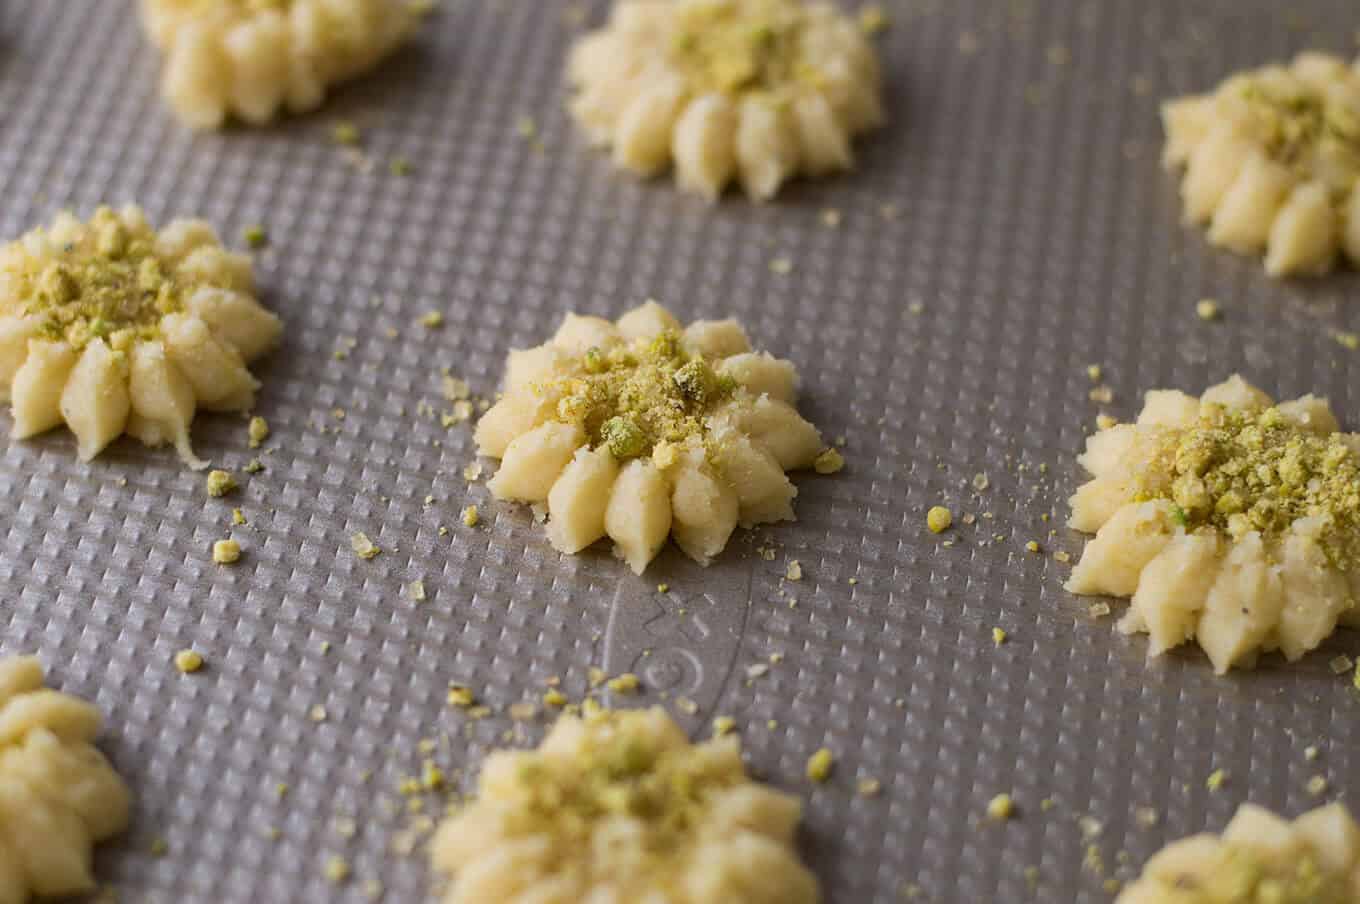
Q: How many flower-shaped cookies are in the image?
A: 9